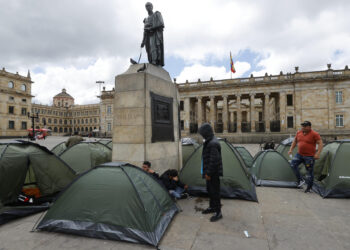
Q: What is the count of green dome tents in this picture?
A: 11